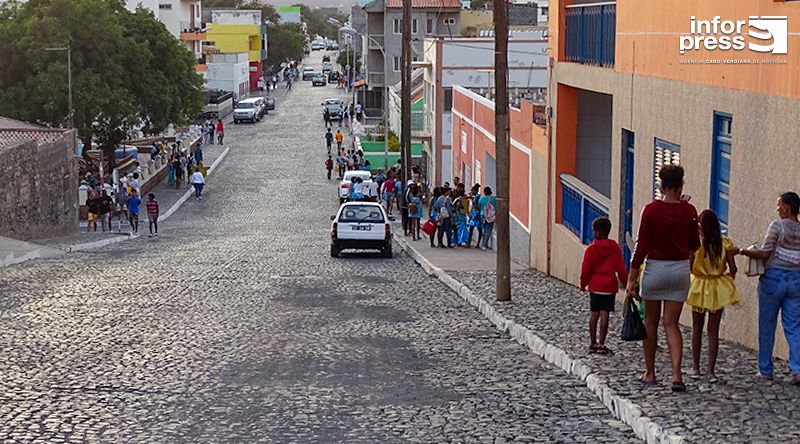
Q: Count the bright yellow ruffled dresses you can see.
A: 1